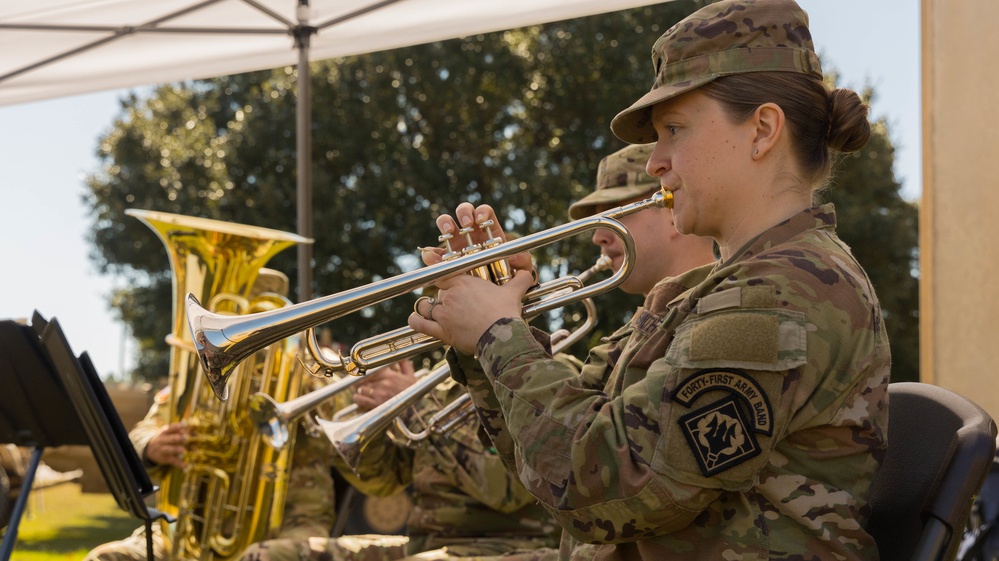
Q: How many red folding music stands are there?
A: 0